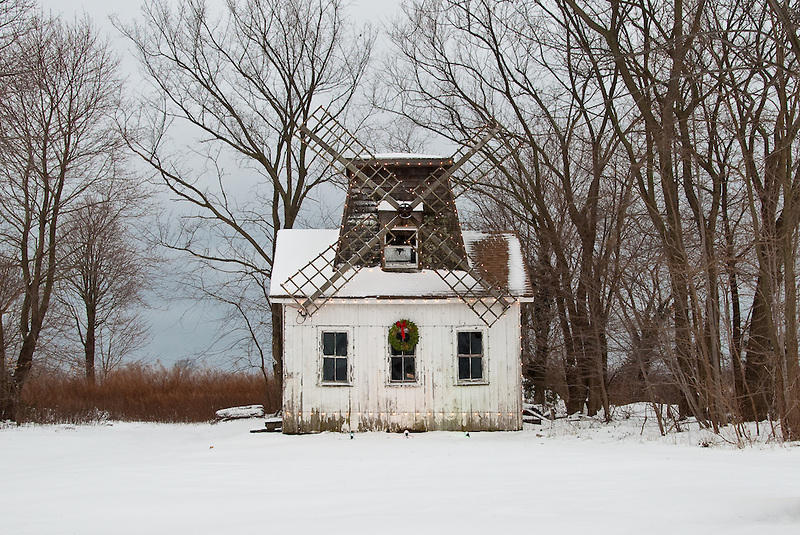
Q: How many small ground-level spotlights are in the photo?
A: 3